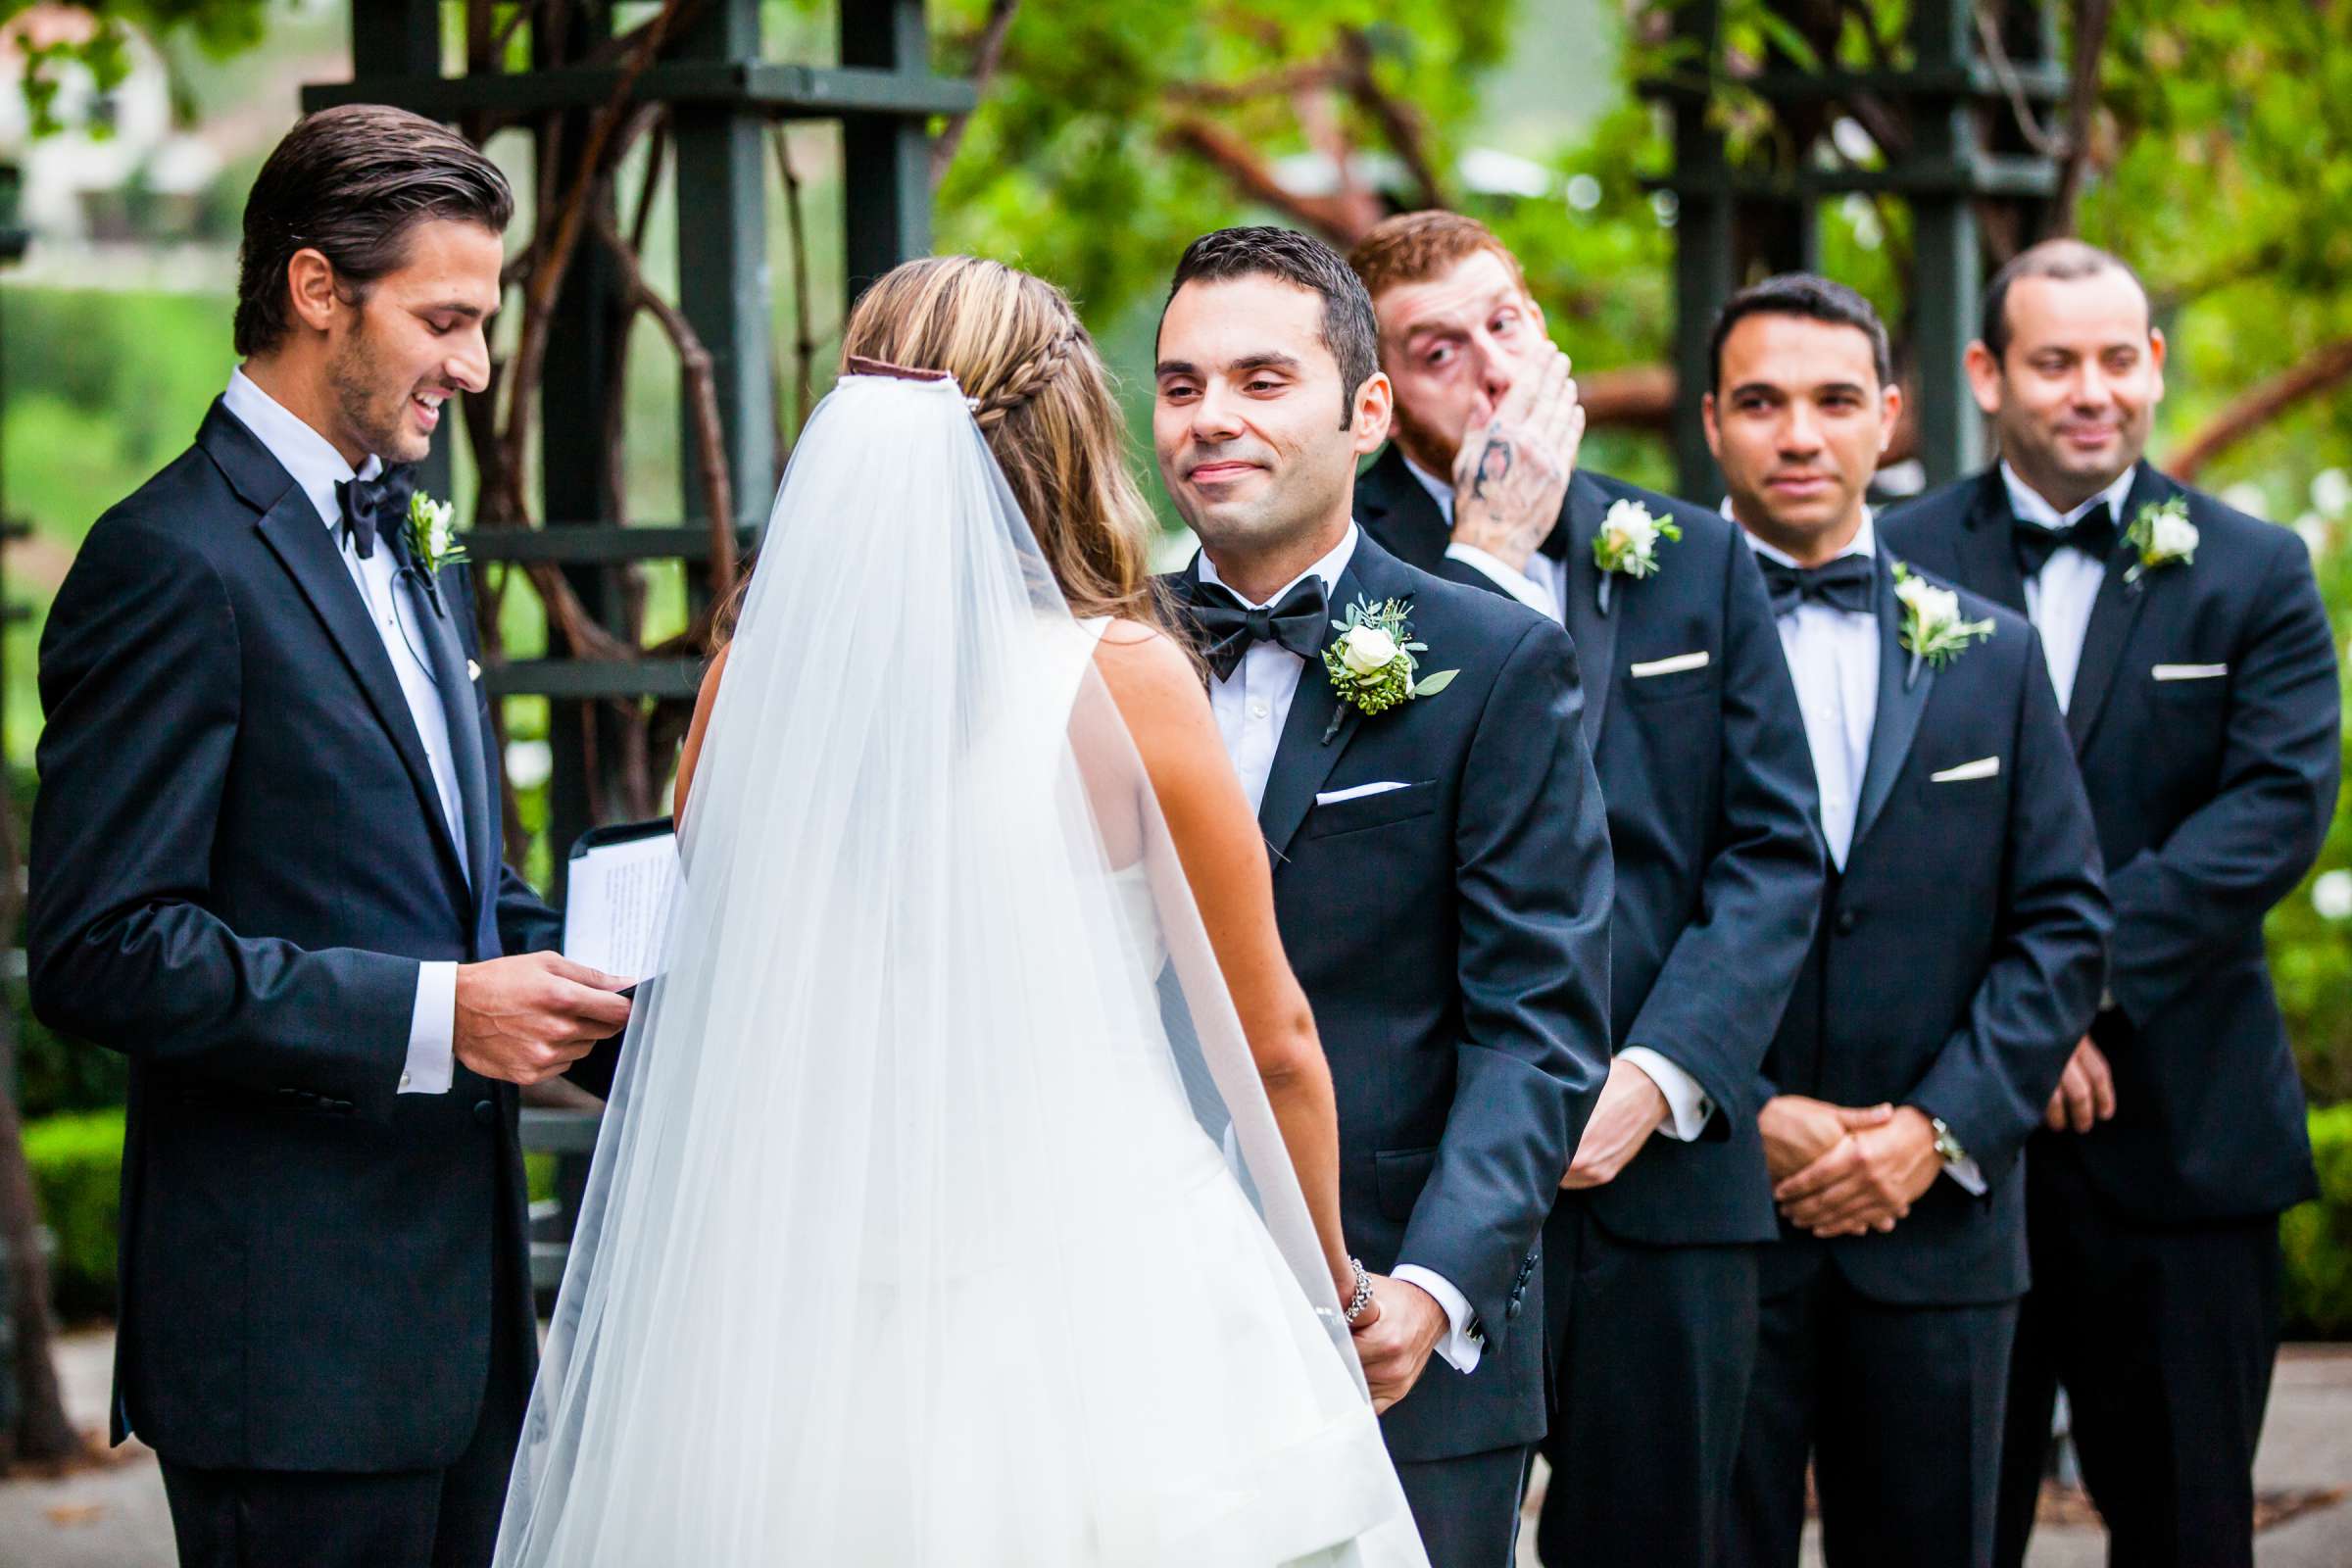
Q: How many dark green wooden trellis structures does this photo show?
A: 2